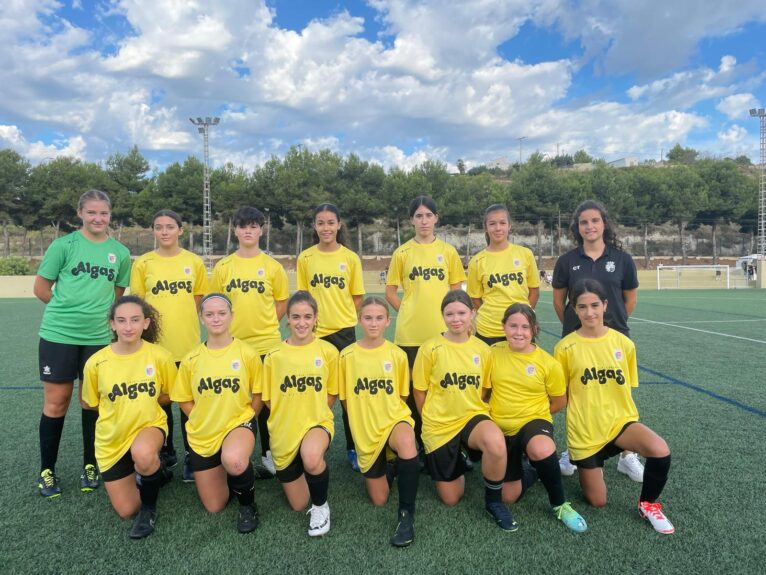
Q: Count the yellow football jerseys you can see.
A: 12